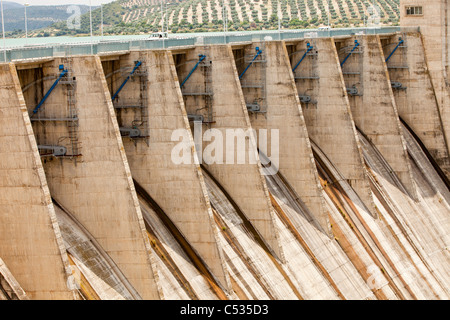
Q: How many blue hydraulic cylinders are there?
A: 7